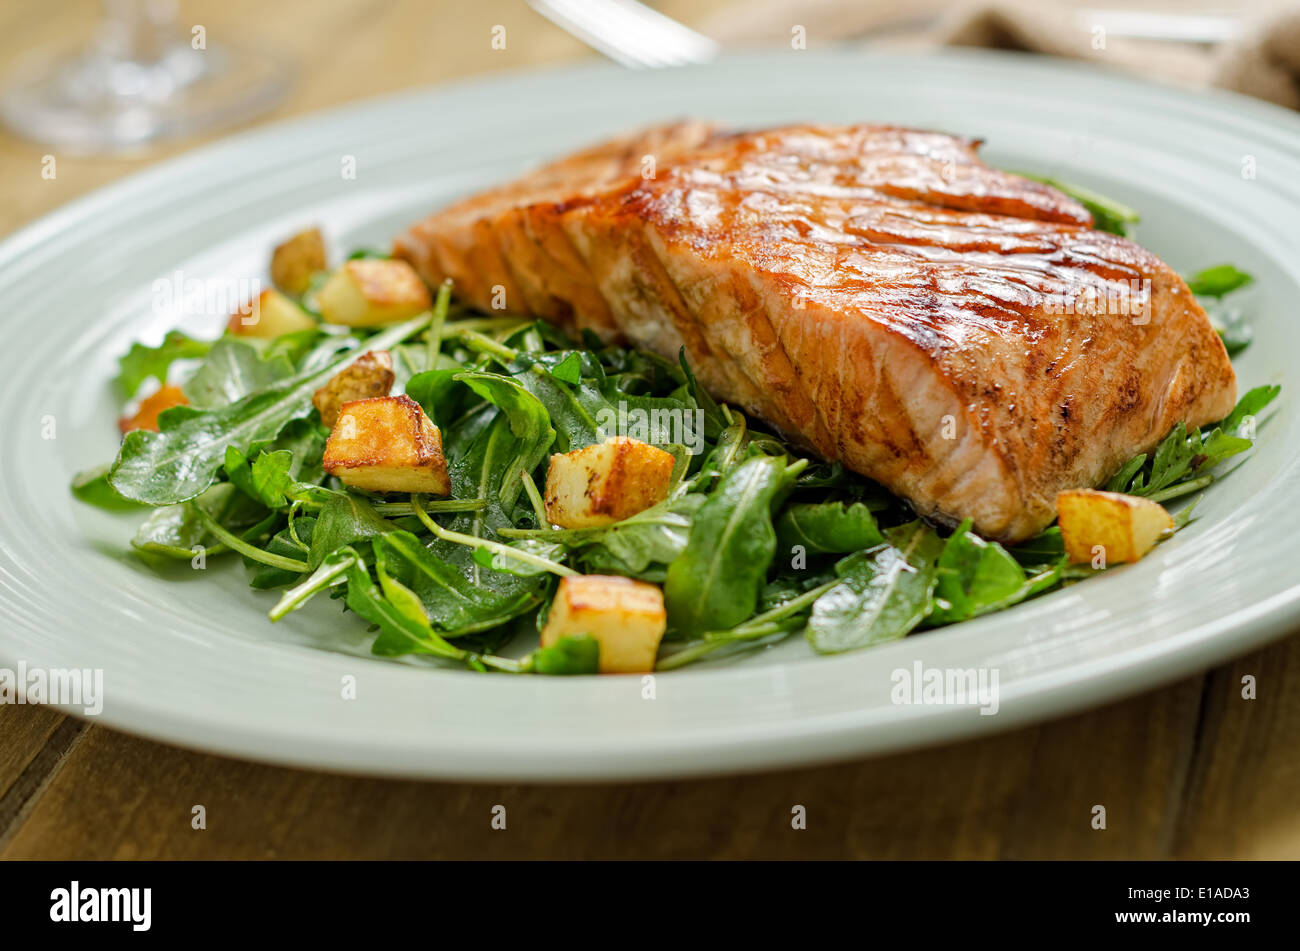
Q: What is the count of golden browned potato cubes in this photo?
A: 9